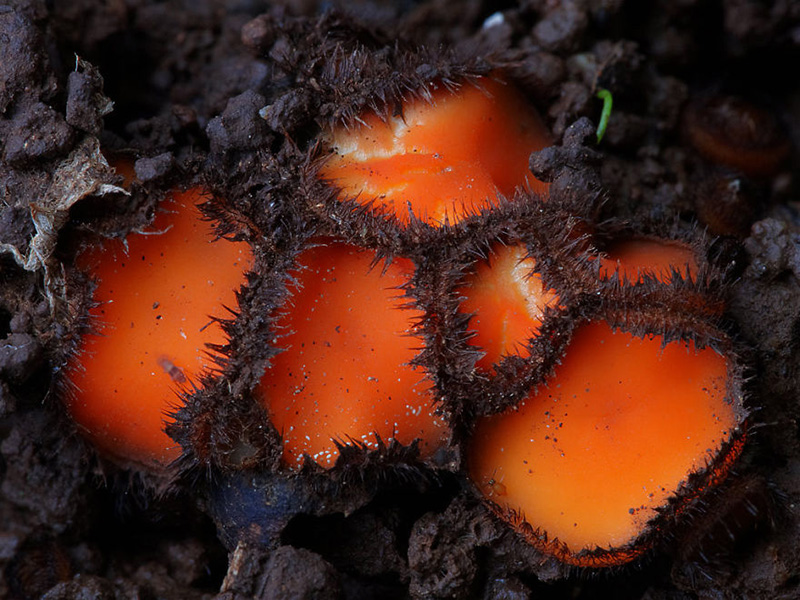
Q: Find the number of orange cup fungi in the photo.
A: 6